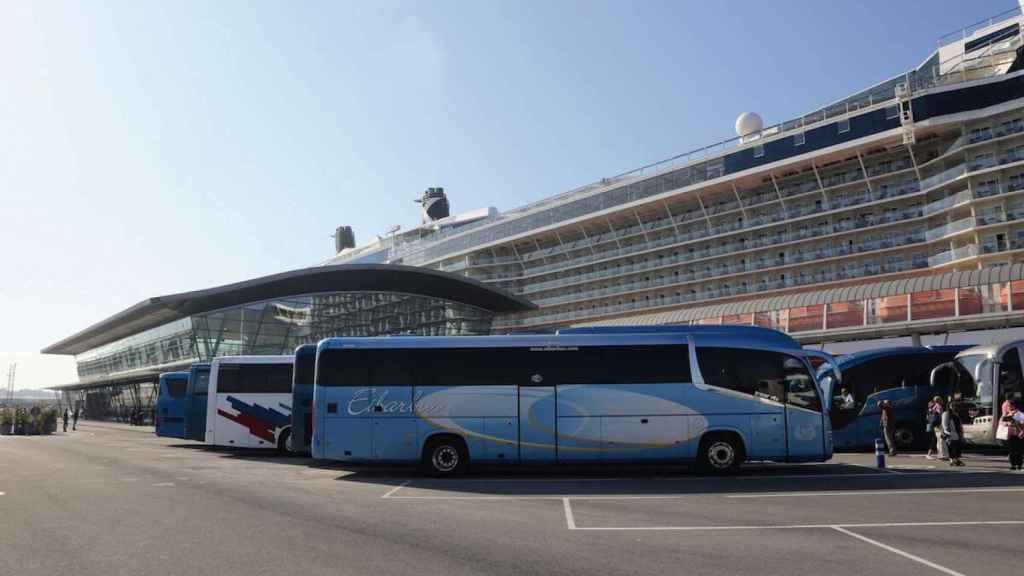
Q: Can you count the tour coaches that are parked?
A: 7